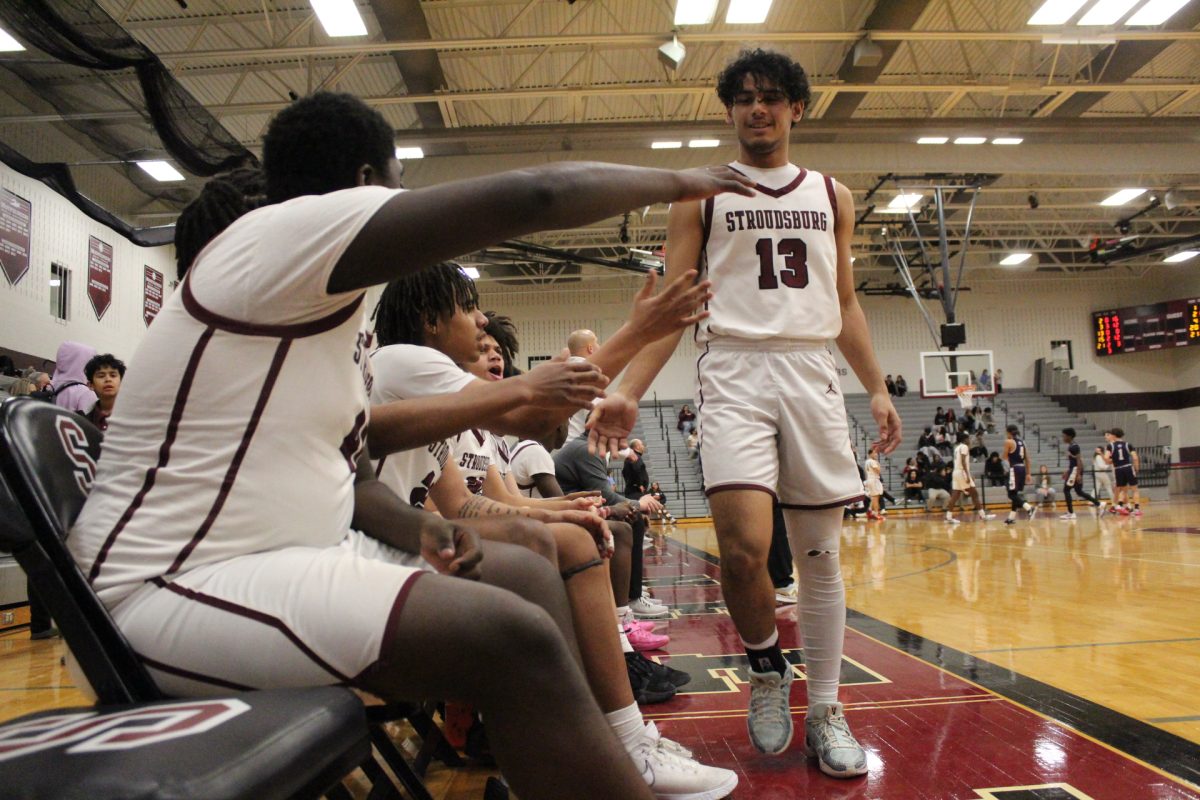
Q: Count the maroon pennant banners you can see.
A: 3